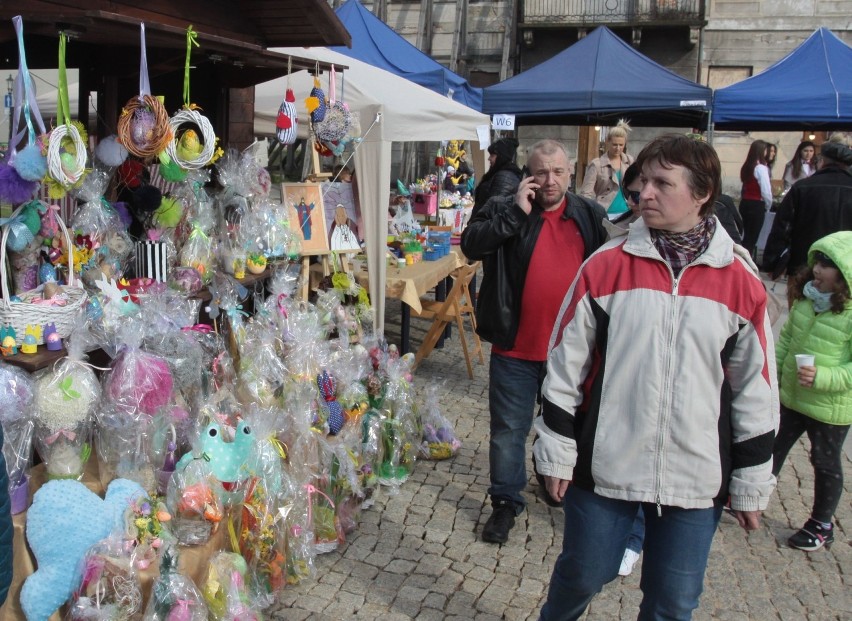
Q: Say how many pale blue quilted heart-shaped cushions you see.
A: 1